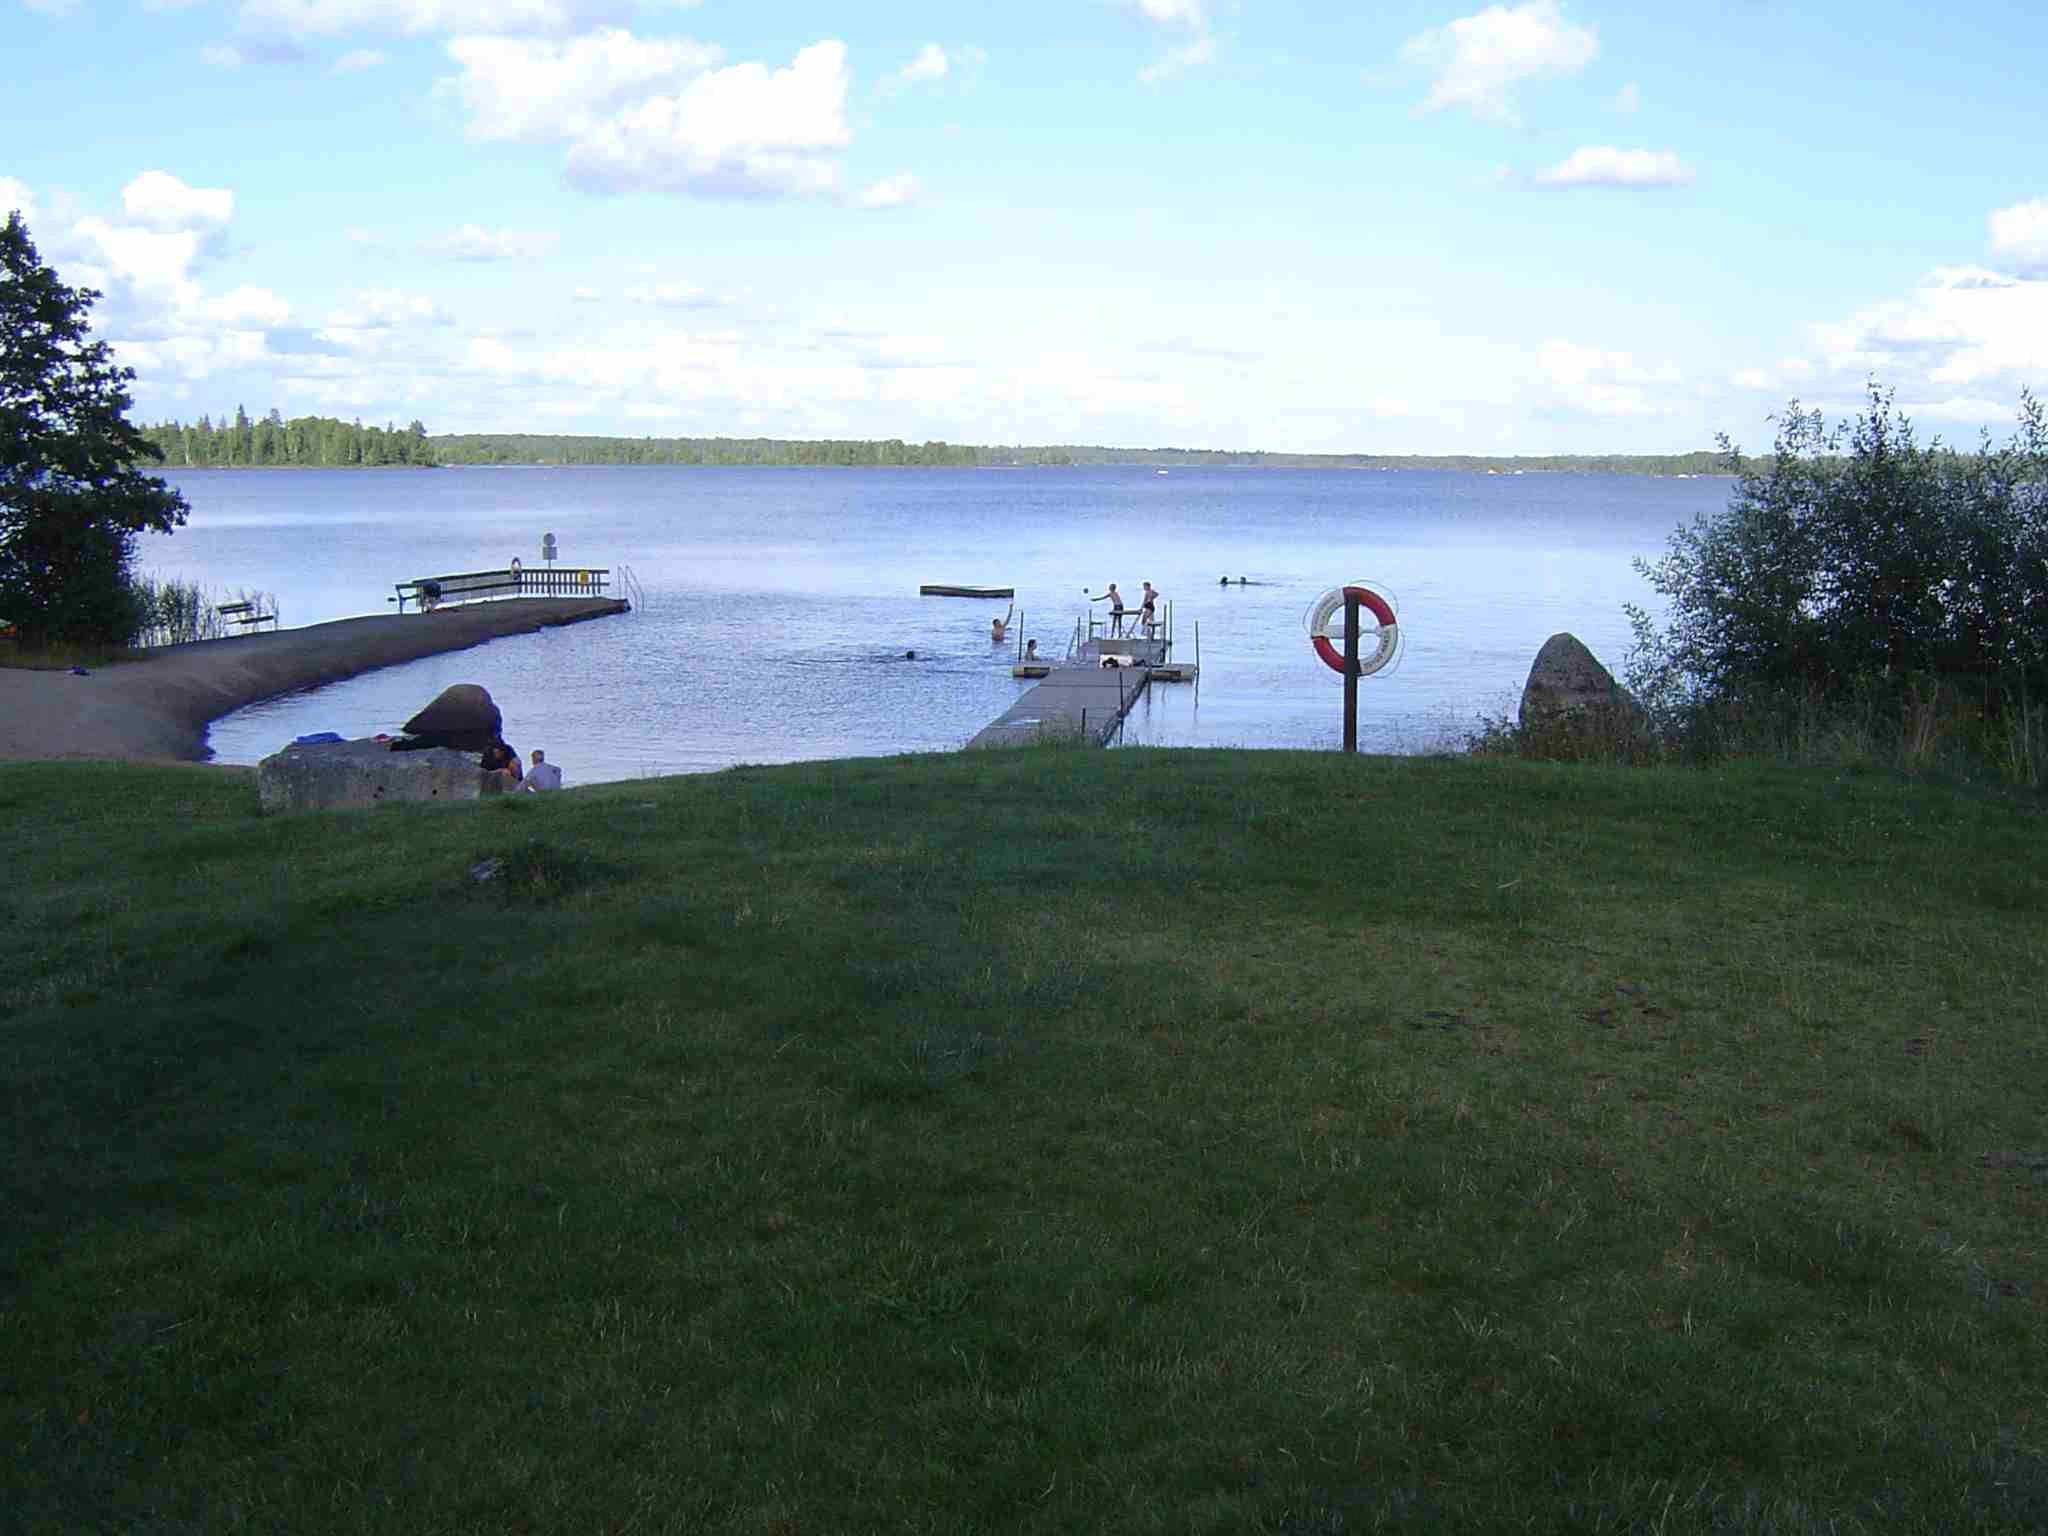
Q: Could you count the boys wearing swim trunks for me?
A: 2